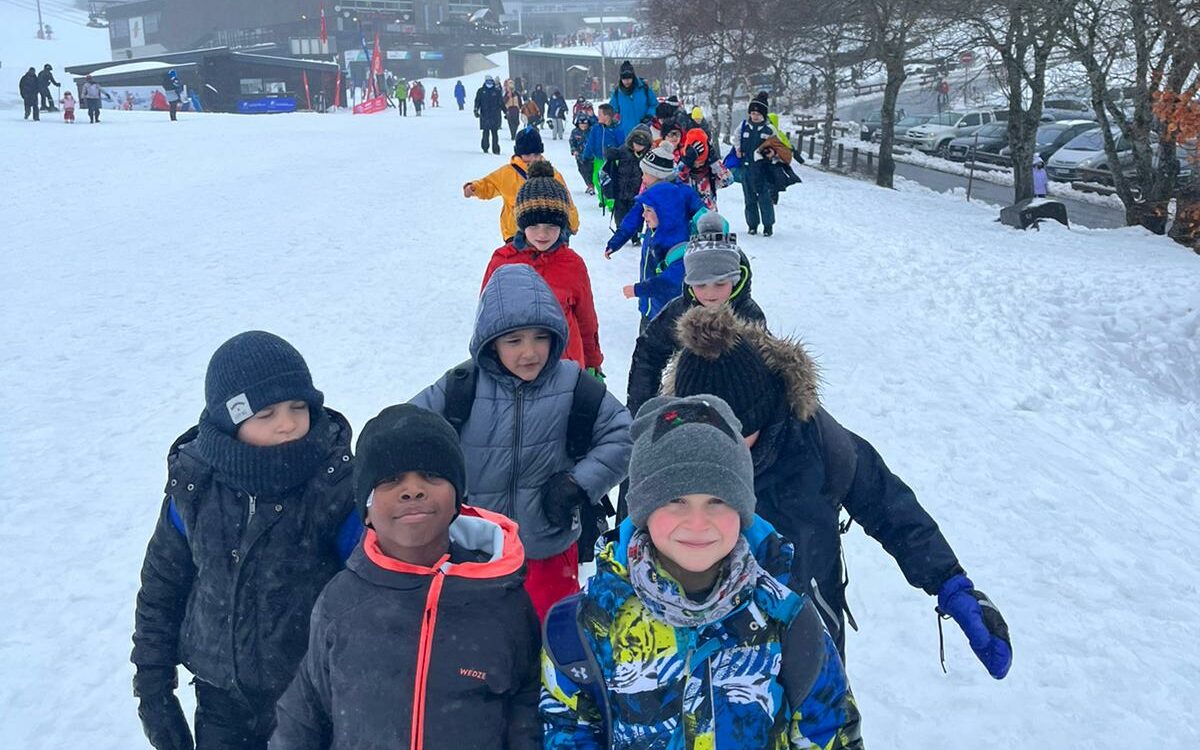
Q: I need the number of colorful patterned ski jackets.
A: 2